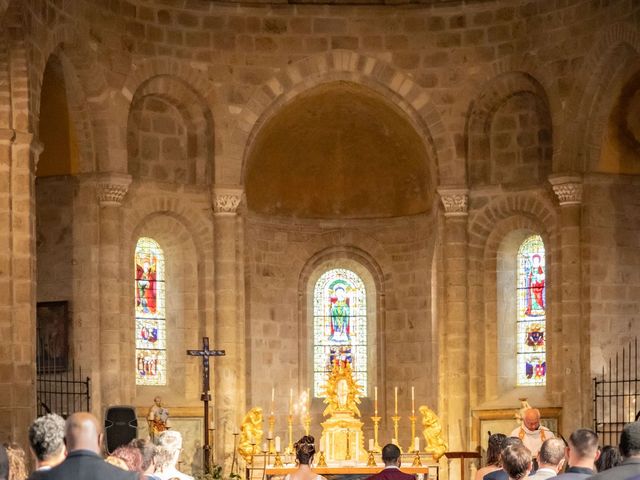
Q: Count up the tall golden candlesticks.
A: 6